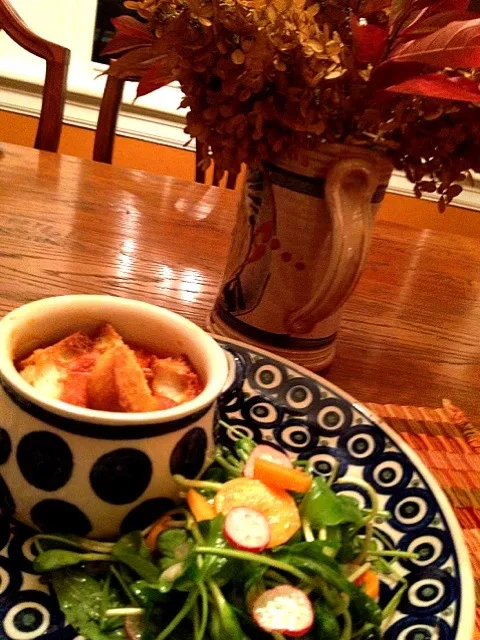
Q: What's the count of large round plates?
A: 1